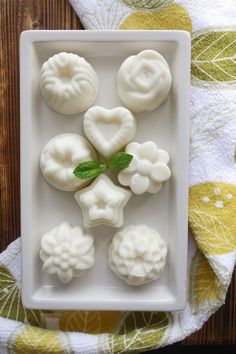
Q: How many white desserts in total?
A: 8